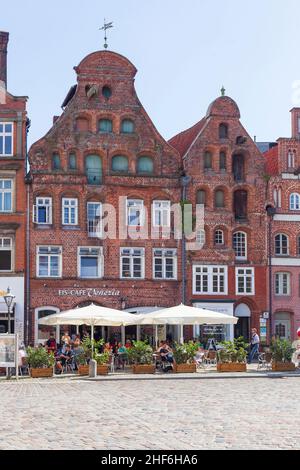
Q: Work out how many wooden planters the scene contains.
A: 6